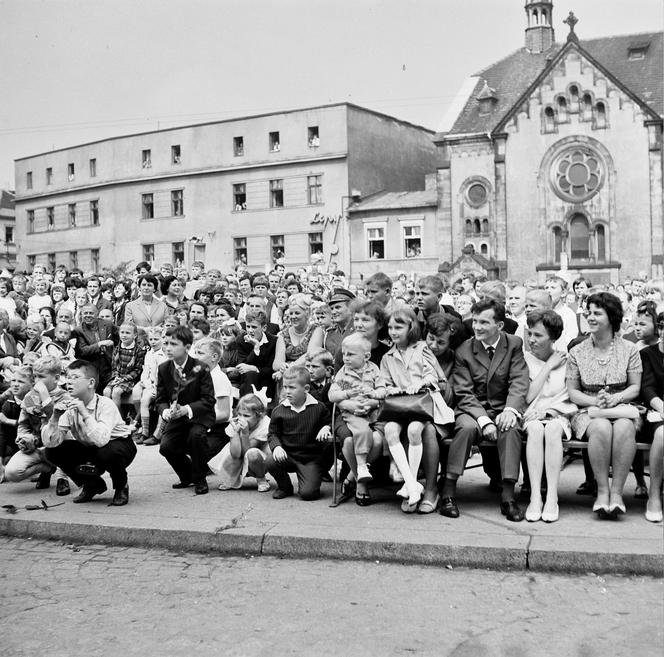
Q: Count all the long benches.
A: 1